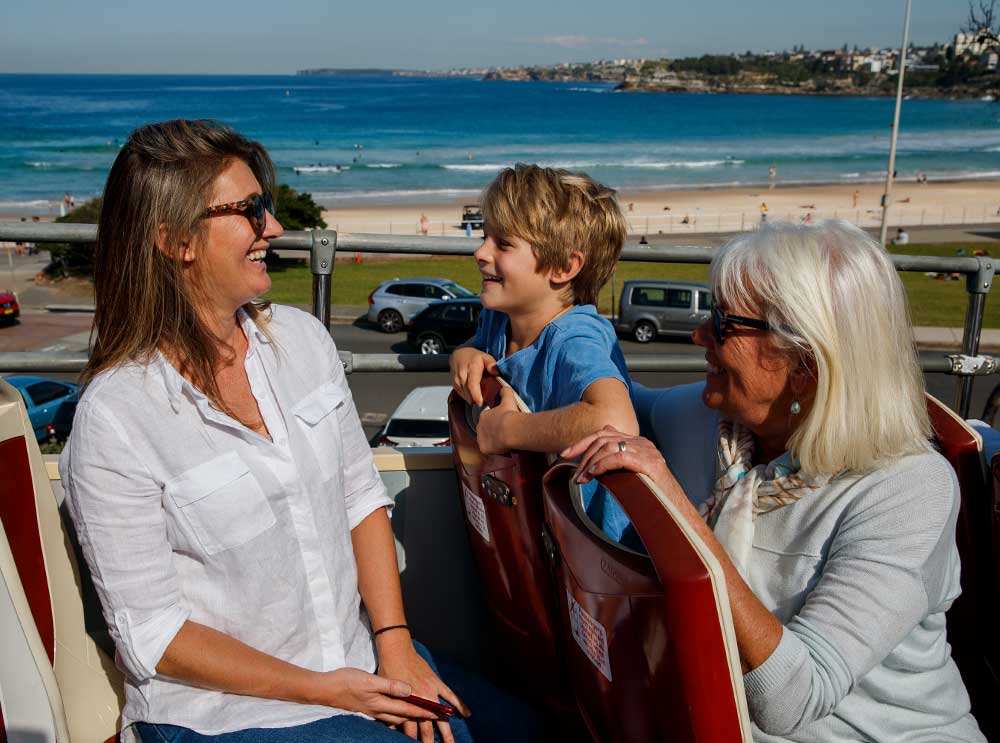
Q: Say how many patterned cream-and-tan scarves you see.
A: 1